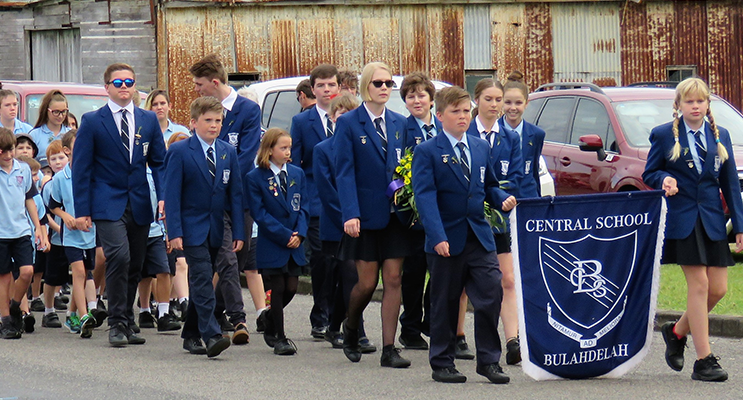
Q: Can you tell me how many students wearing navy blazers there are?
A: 12